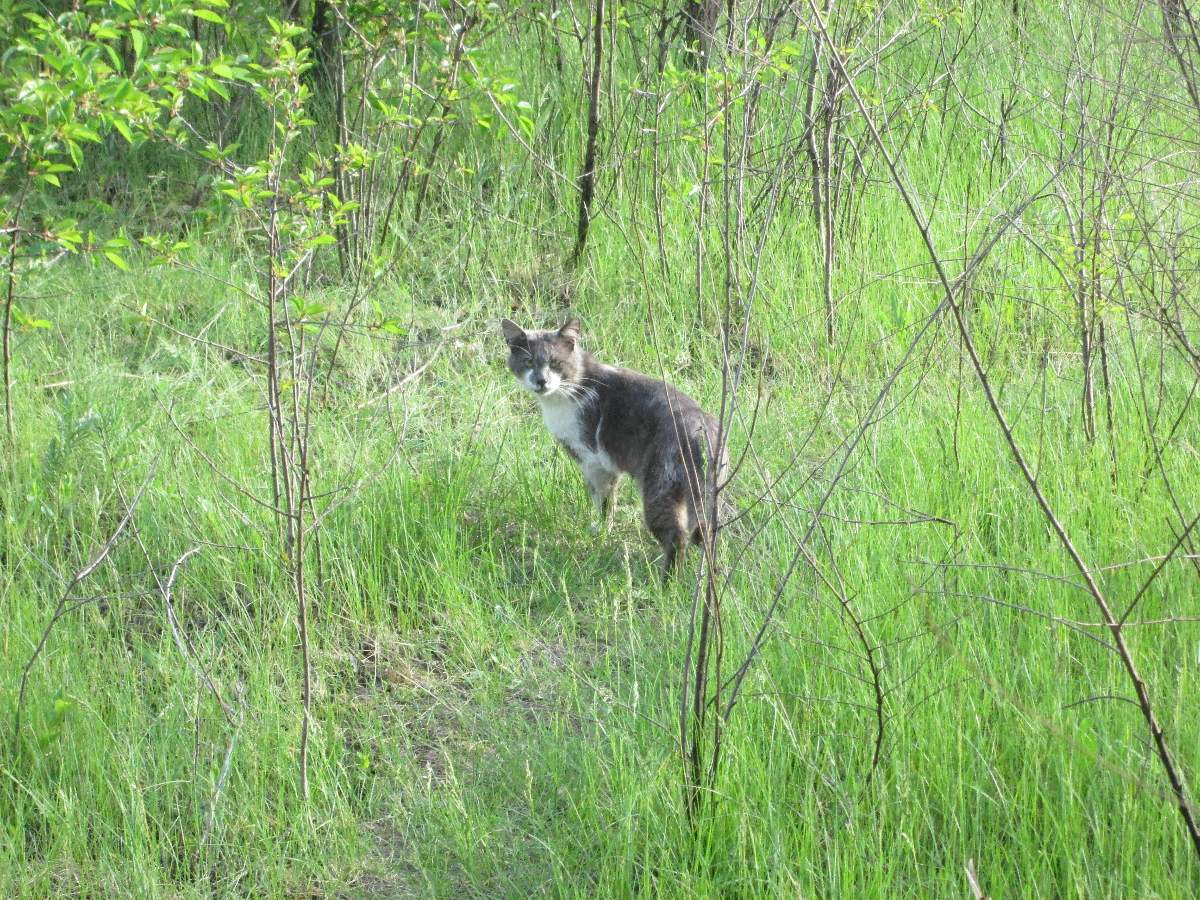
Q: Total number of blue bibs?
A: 0